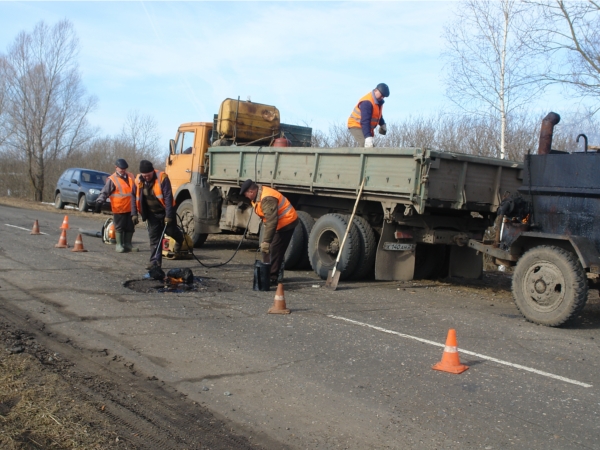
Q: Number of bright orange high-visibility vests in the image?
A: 4